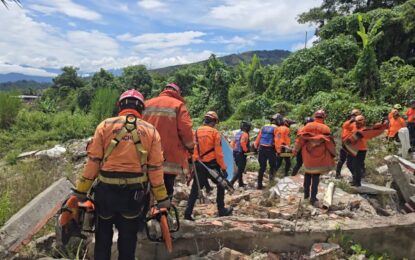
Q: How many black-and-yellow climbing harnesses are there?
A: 1